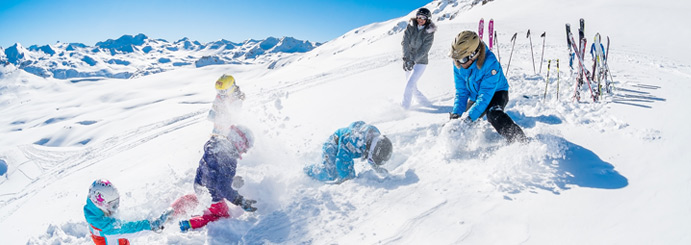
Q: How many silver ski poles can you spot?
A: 4